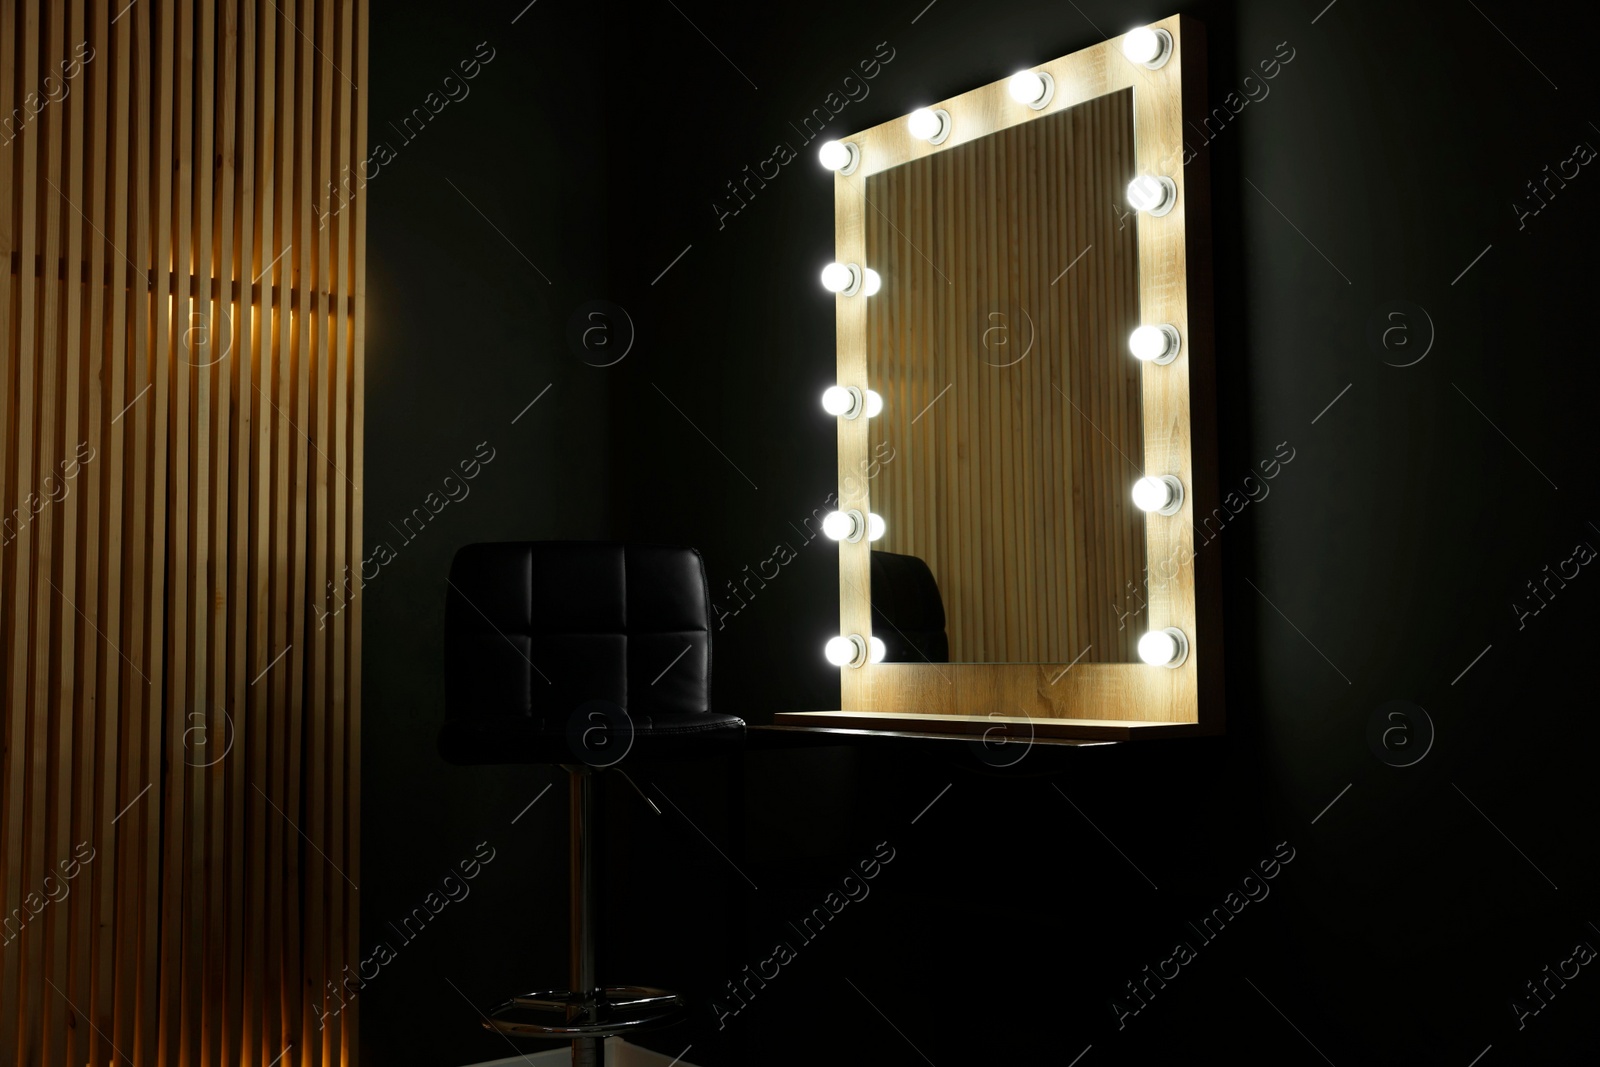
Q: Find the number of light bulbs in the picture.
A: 12